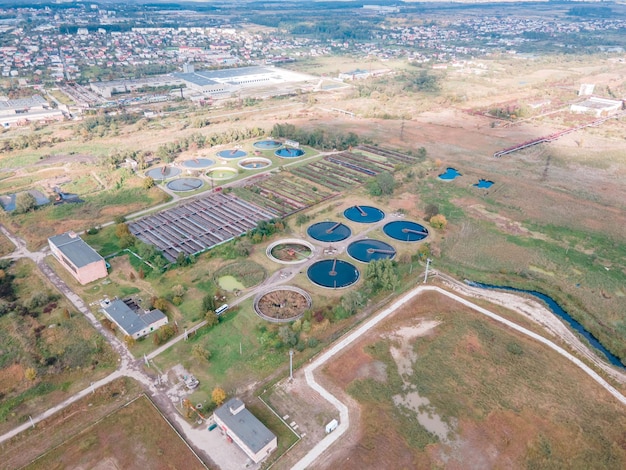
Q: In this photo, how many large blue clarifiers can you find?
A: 5